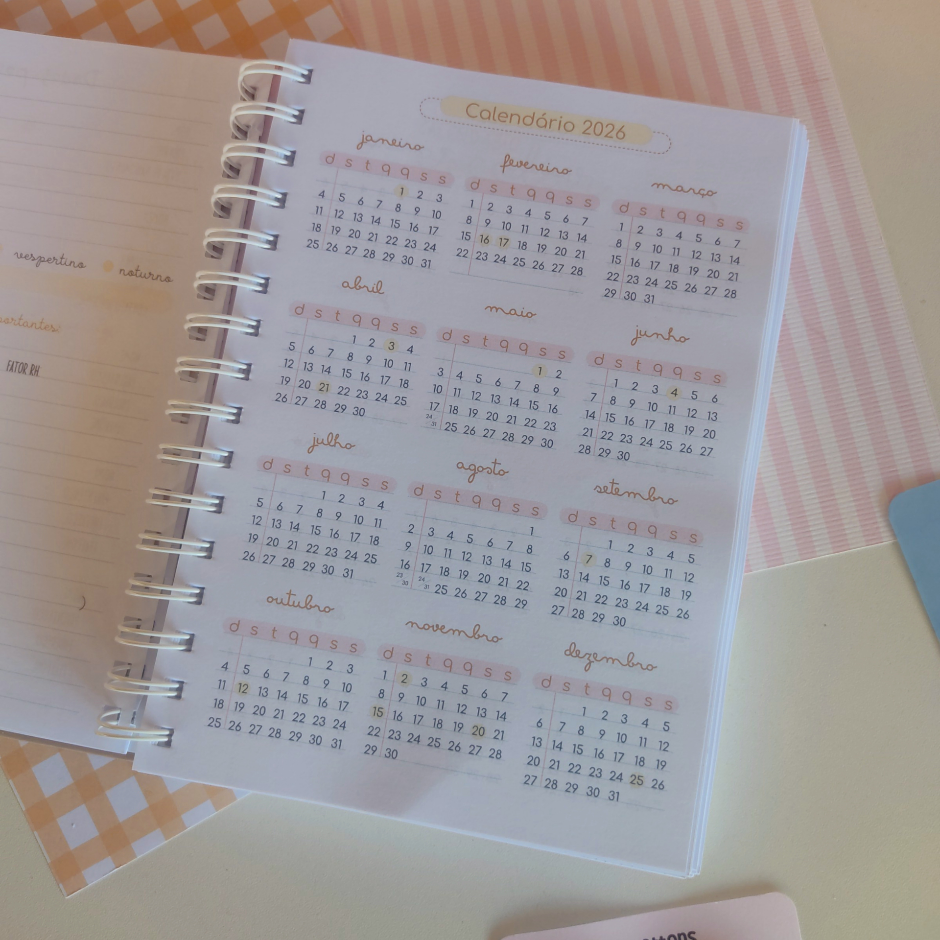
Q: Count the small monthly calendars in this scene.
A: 12